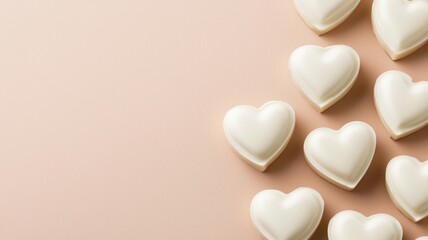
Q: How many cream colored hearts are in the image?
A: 9